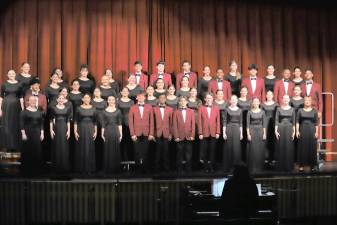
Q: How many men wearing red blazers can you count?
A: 12